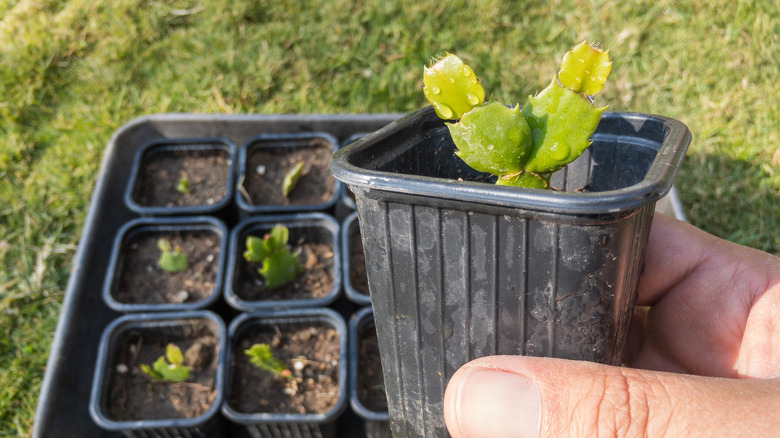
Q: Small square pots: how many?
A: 10